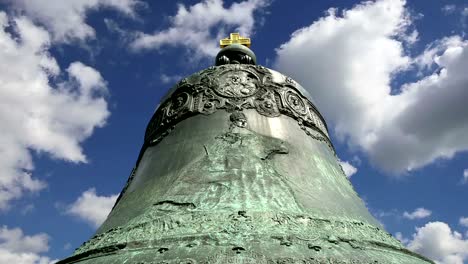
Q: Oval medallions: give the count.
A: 3